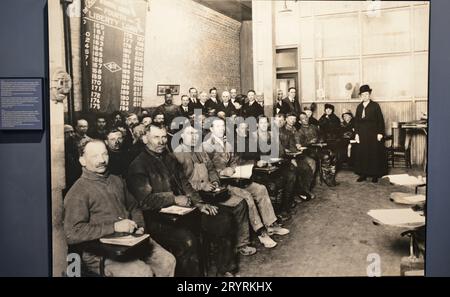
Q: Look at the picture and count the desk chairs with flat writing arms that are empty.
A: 3